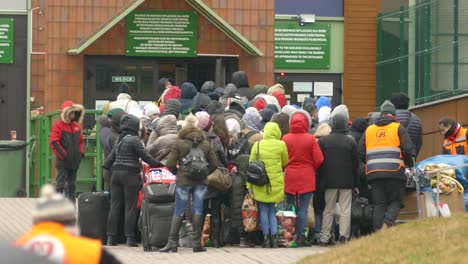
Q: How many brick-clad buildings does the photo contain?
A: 1